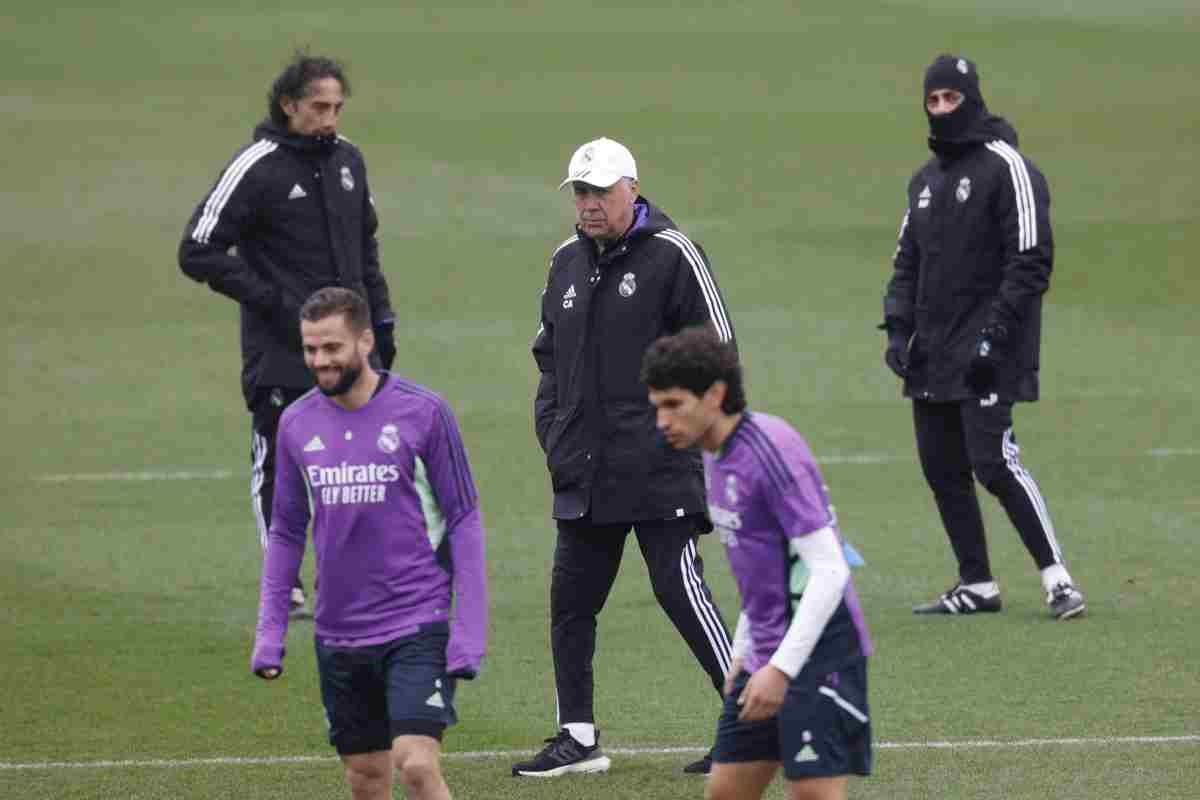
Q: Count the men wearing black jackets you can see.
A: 3